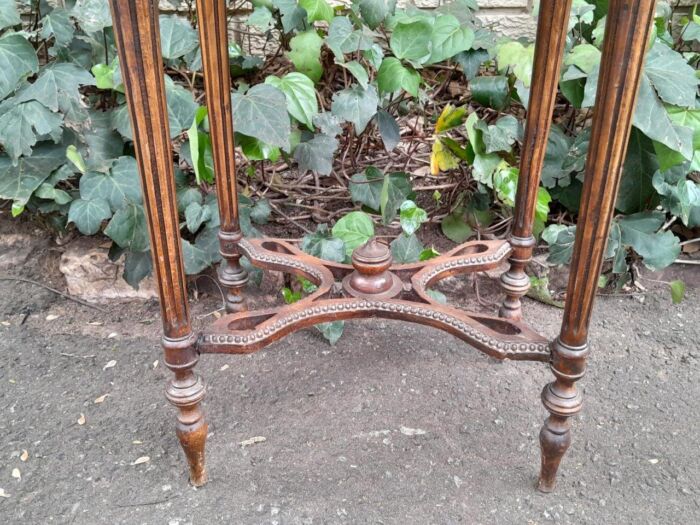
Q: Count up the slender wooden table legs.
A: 4